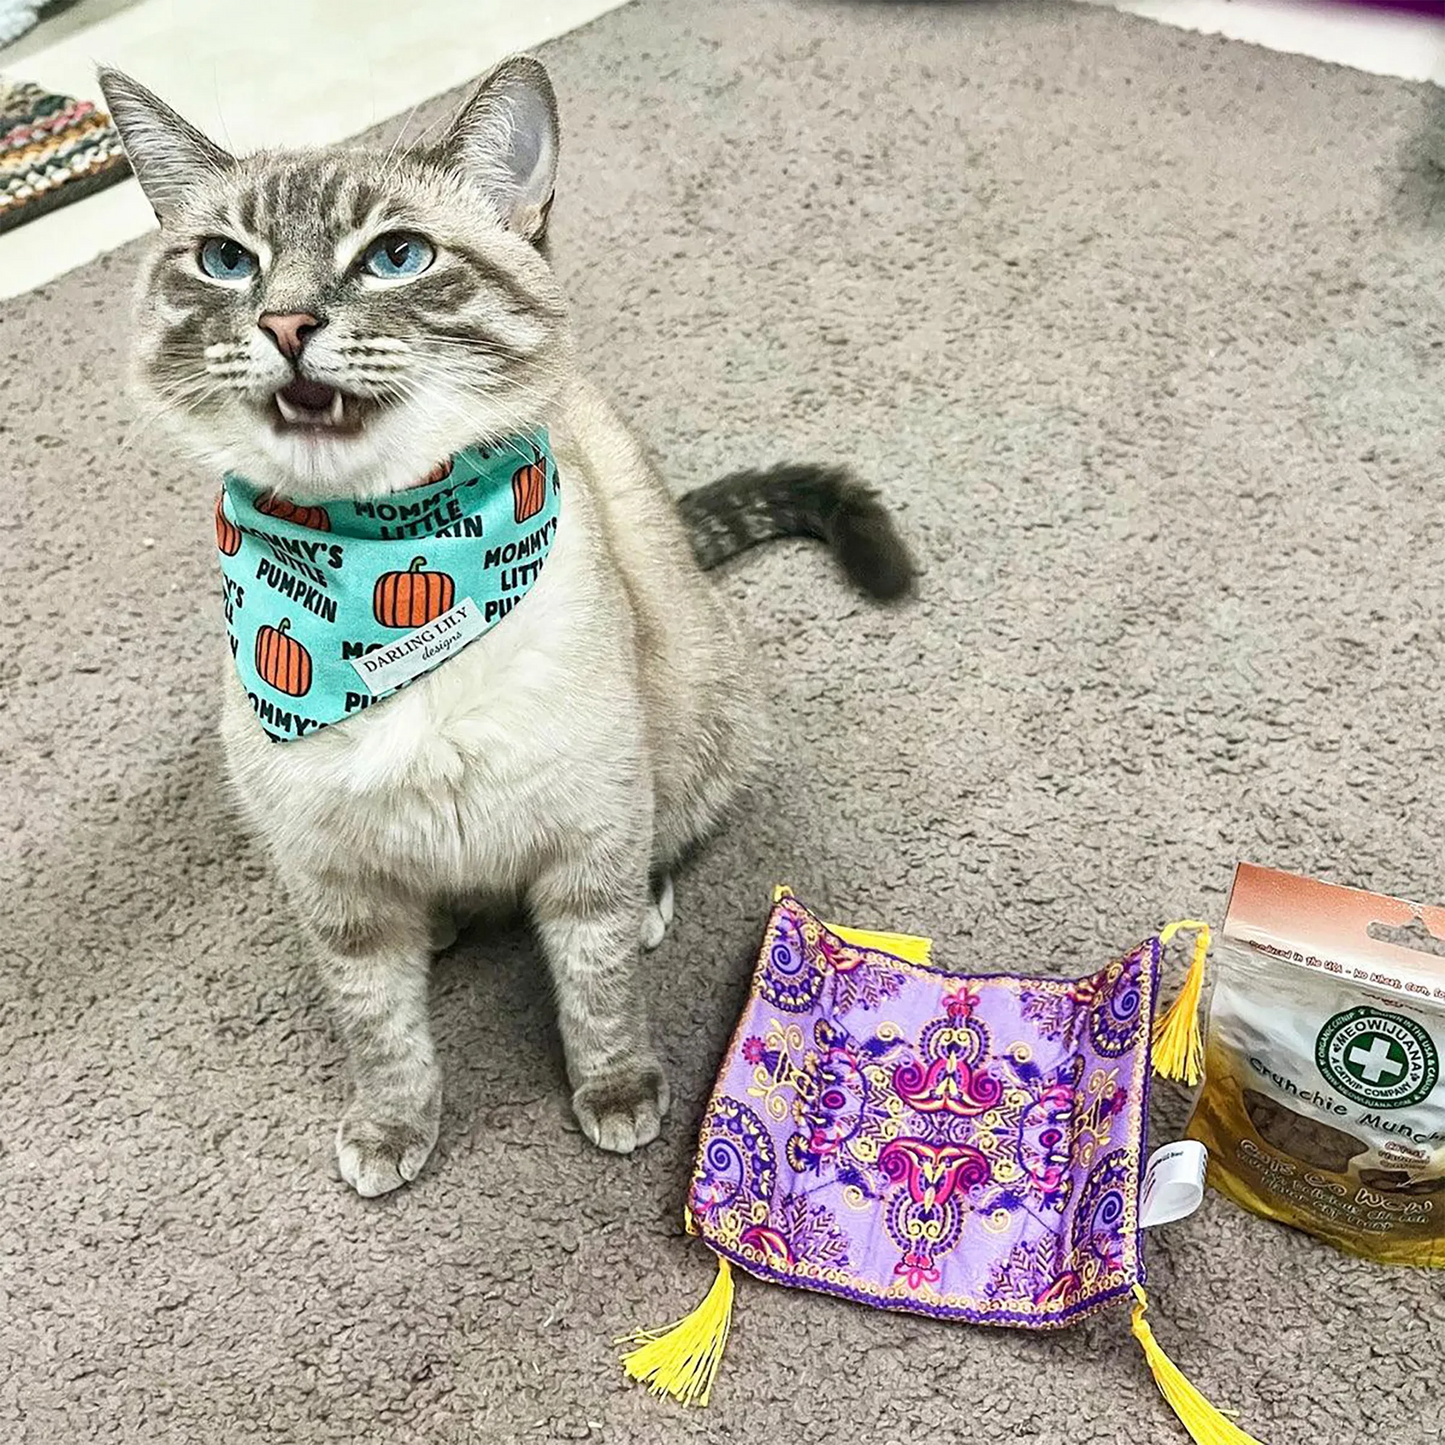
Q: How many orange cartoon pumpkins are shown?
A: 6